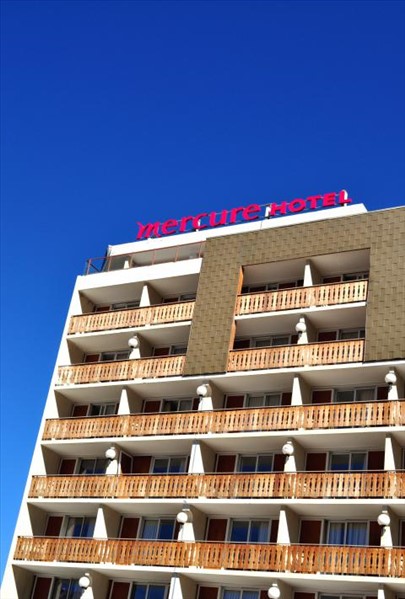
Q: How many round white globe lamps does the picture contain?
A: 10